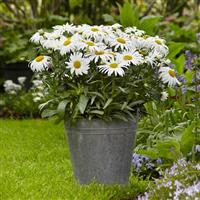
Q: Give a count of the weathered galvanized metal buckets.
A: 1